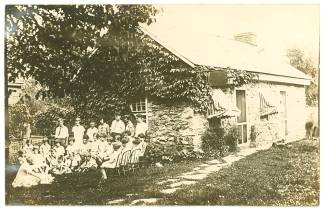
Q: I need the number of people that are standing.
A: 7